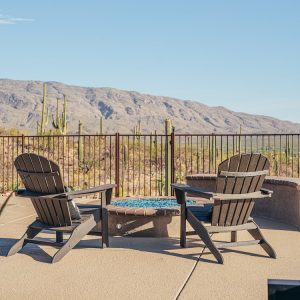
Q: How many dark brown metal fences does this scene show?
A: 1